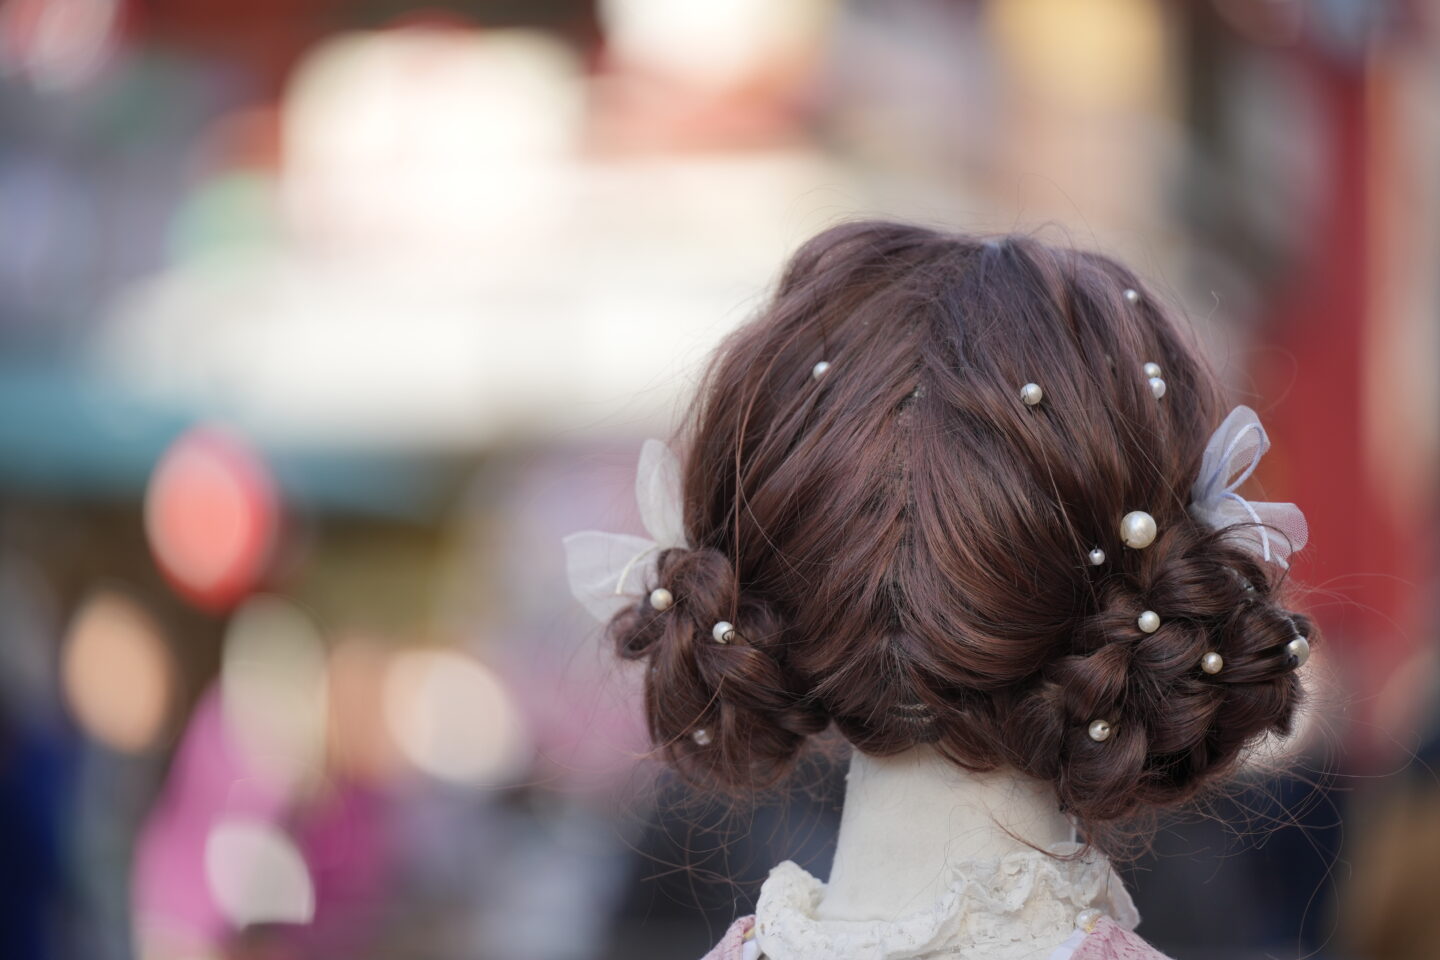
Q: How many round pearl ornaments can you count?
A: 14